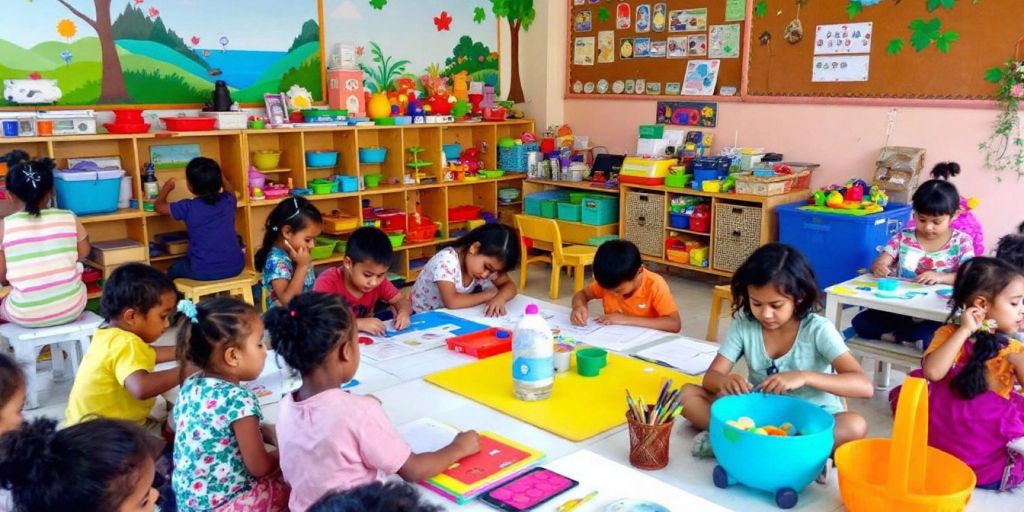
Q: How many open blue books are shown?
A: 1